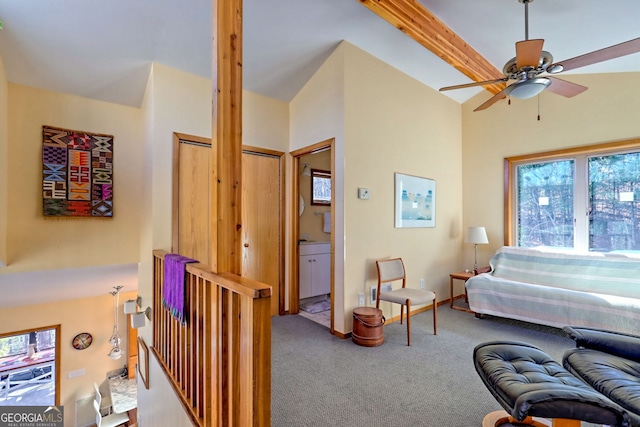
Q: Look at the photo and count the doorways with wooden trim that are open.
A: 1